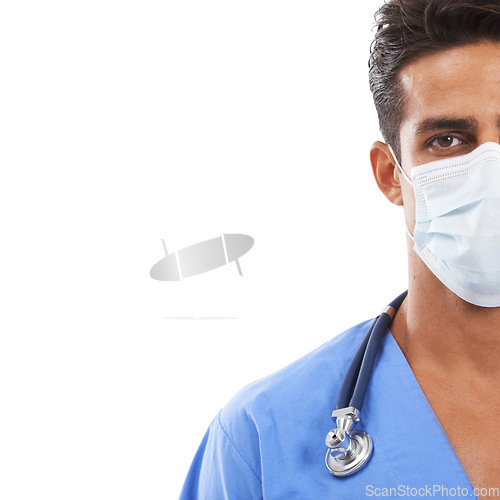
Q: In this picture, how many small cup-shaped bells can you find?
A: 1